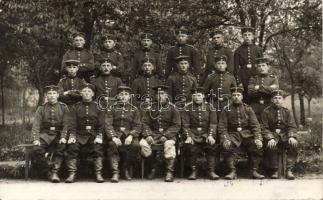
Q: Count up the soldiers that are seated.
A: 7